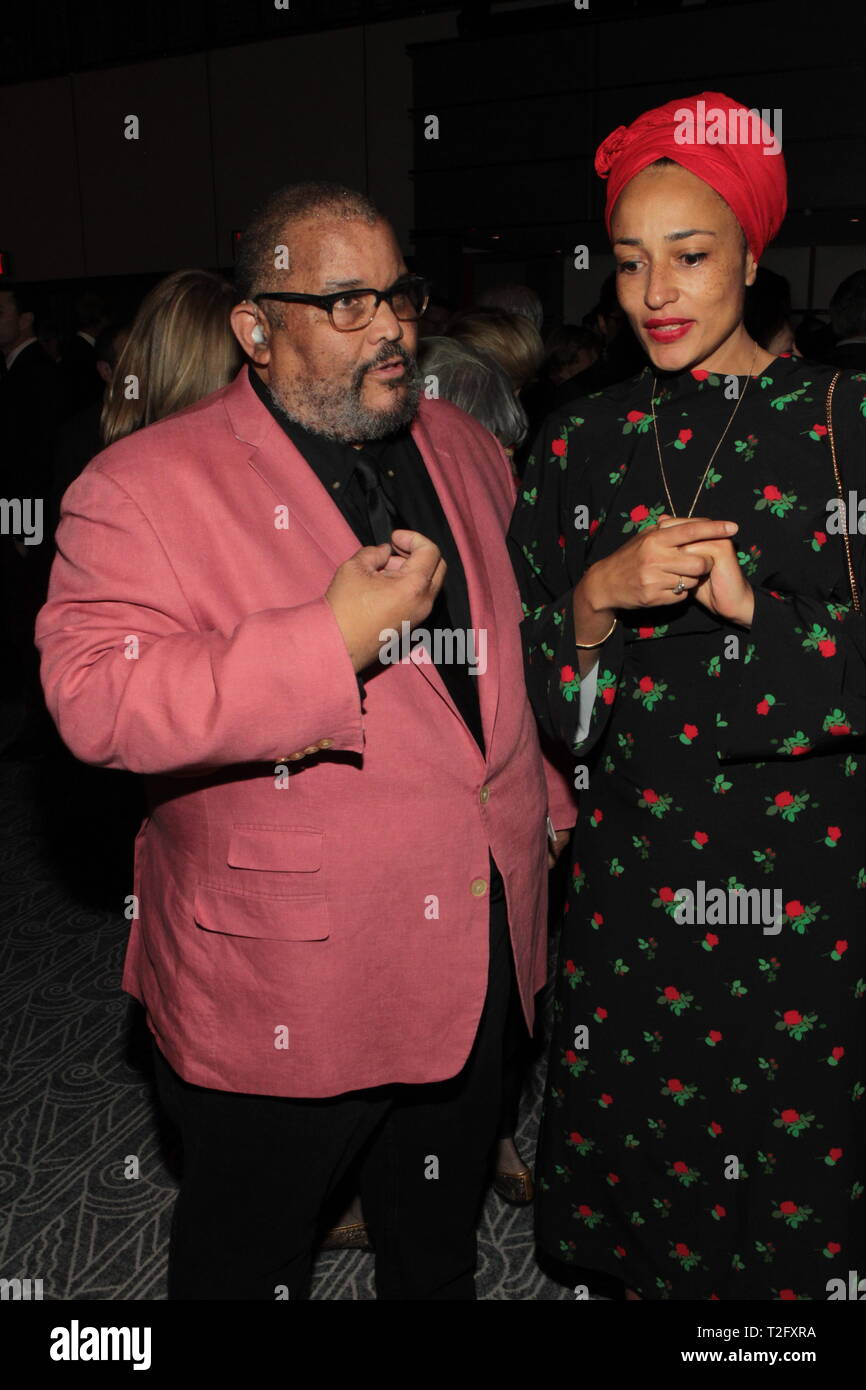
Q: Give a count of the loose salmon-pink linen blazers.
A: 1